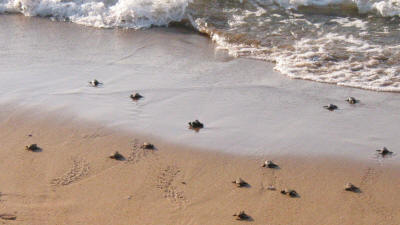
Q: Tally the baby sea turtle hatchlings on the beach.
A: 14